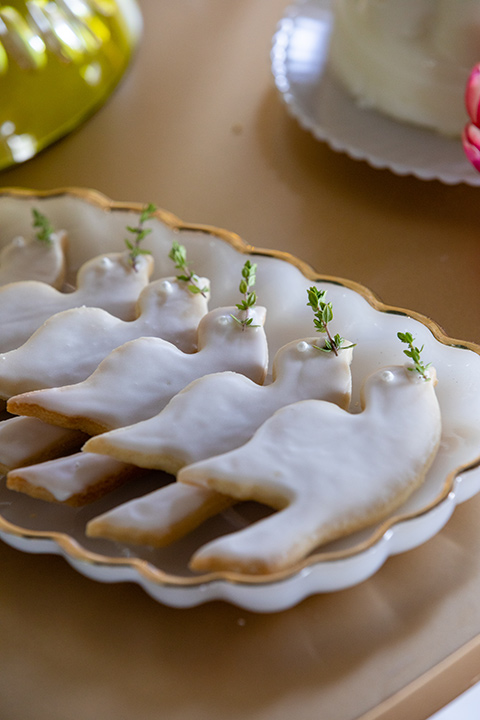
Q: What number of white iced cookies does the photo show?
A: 6